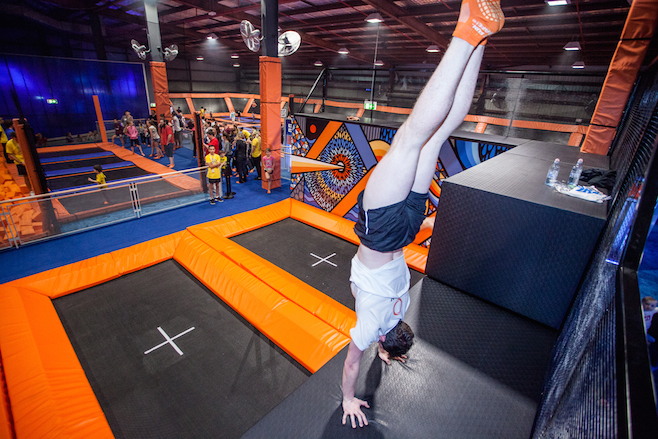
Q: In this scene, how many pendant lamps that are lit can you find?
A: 12